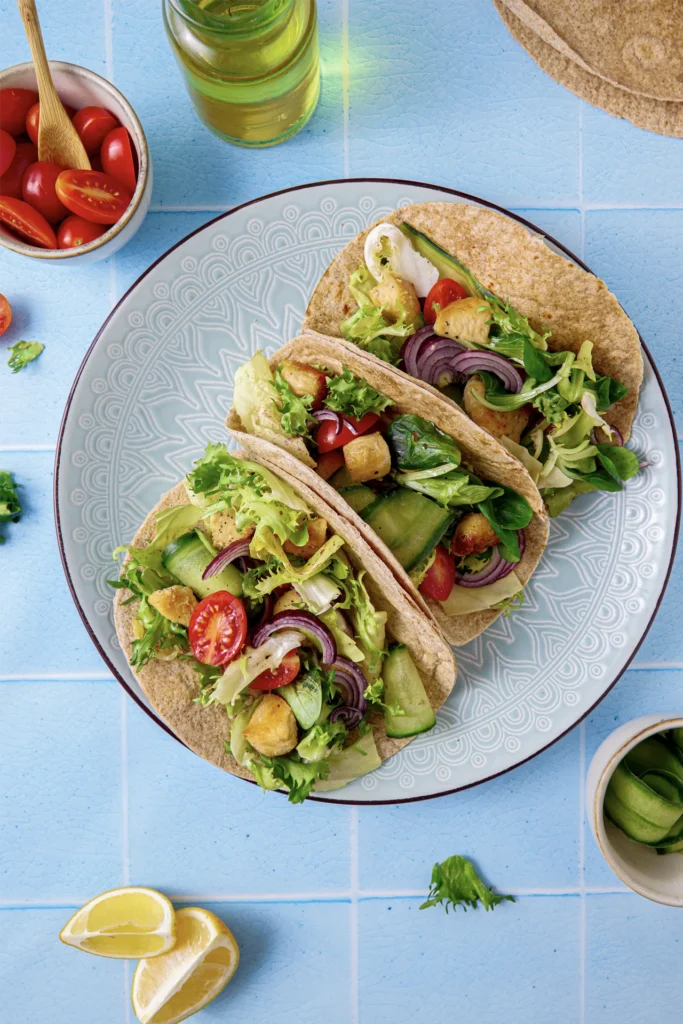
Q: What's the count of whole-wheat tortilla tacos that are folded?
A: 3